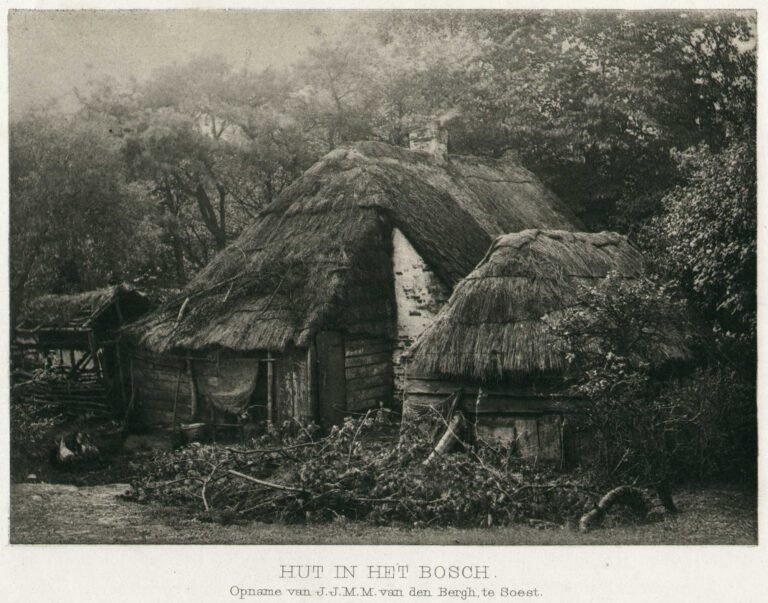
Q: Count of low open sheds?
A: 1